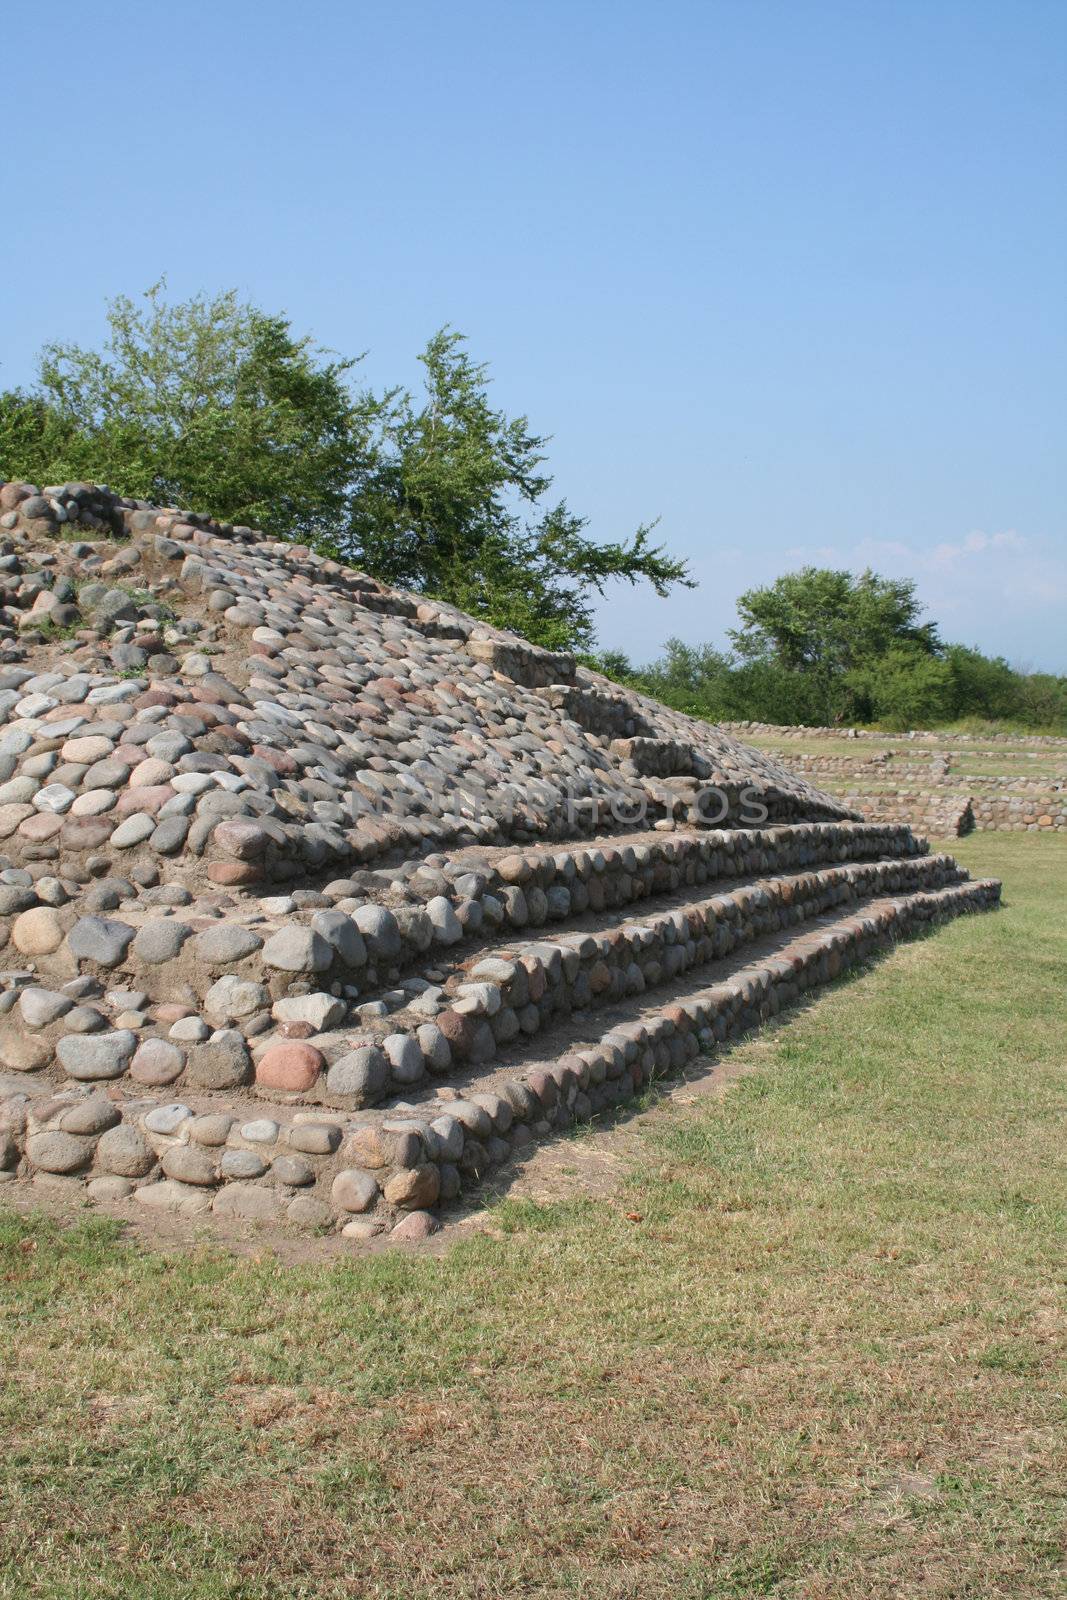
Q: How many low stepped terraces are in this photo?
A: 3